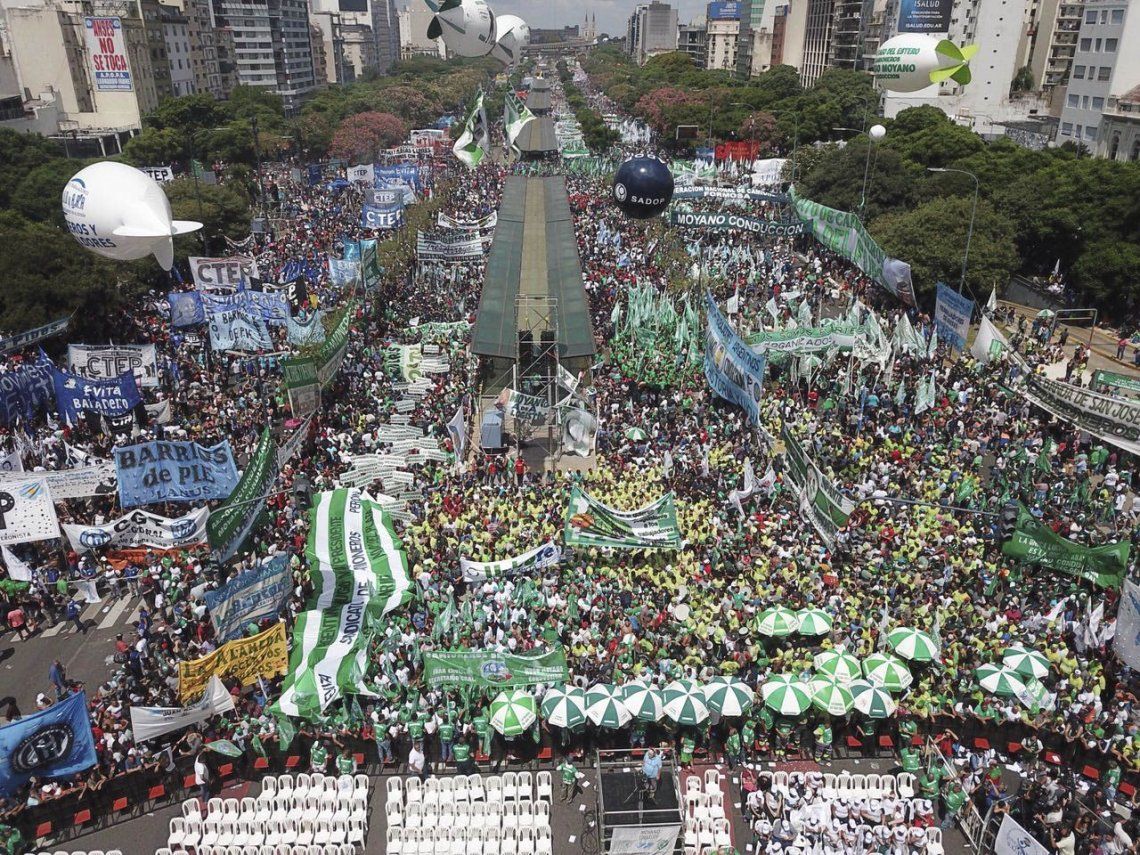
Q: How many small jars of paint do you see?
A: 0